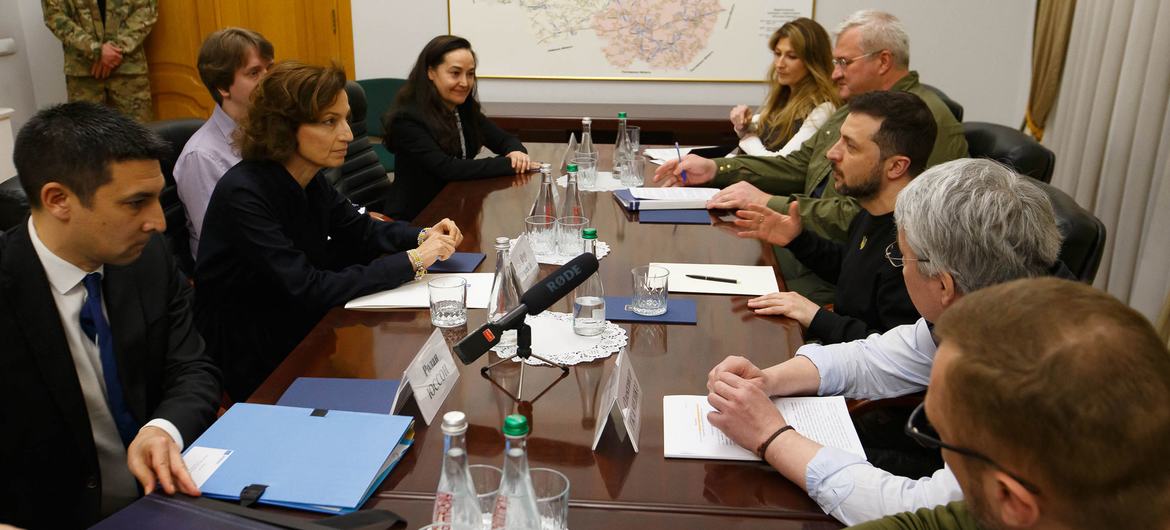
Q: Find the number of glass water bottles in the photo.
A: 8